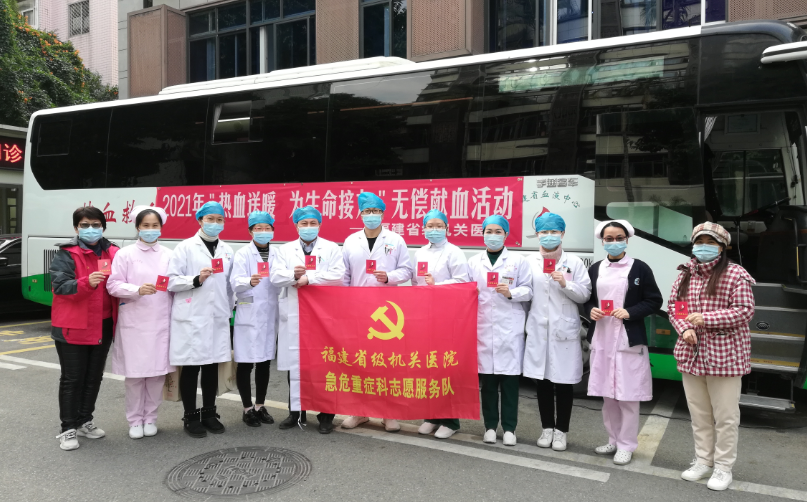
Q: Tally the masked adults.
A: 11